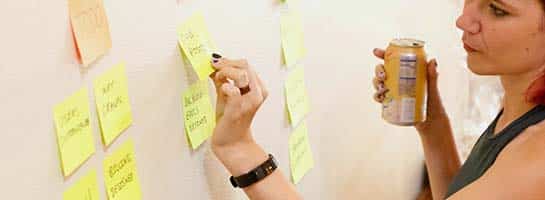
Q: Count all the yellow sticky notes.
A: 9